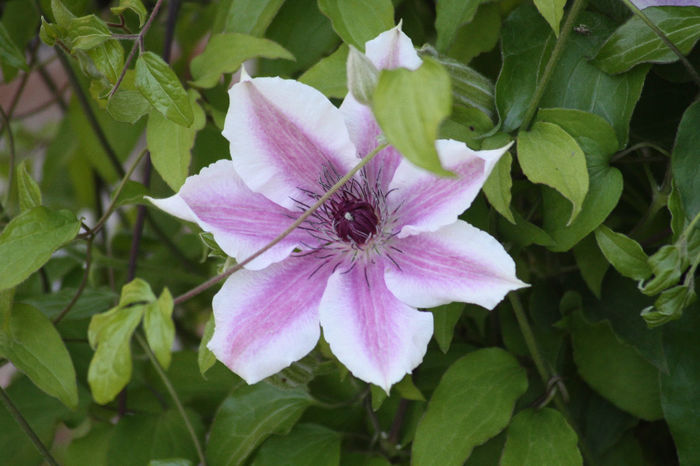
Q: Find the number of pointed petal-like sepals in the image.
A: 7